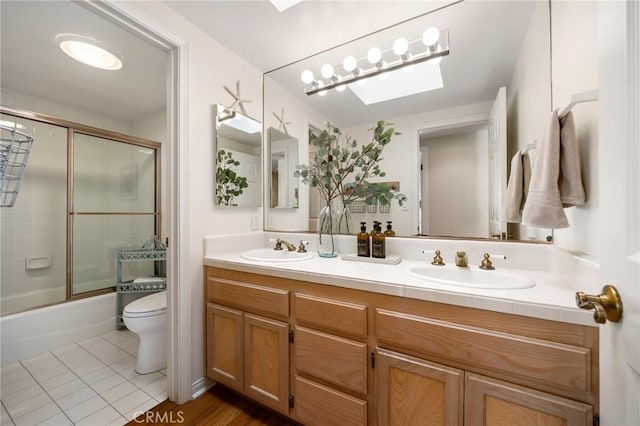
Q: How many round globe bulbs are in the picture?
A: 6